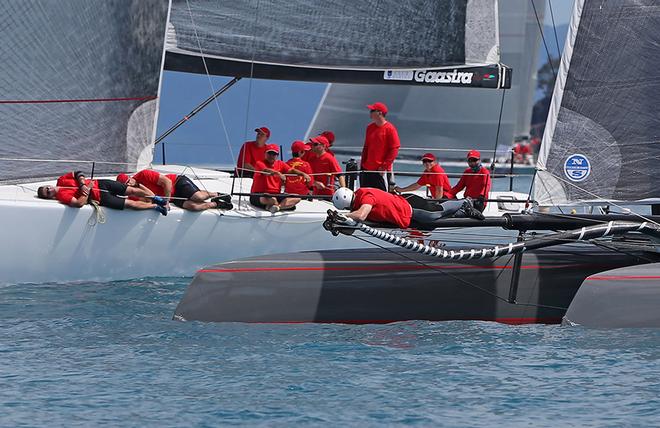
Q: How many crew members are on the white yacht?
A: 10